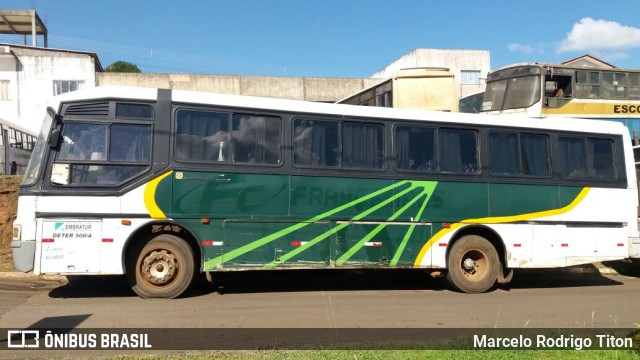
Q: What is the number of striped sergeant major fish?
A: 0